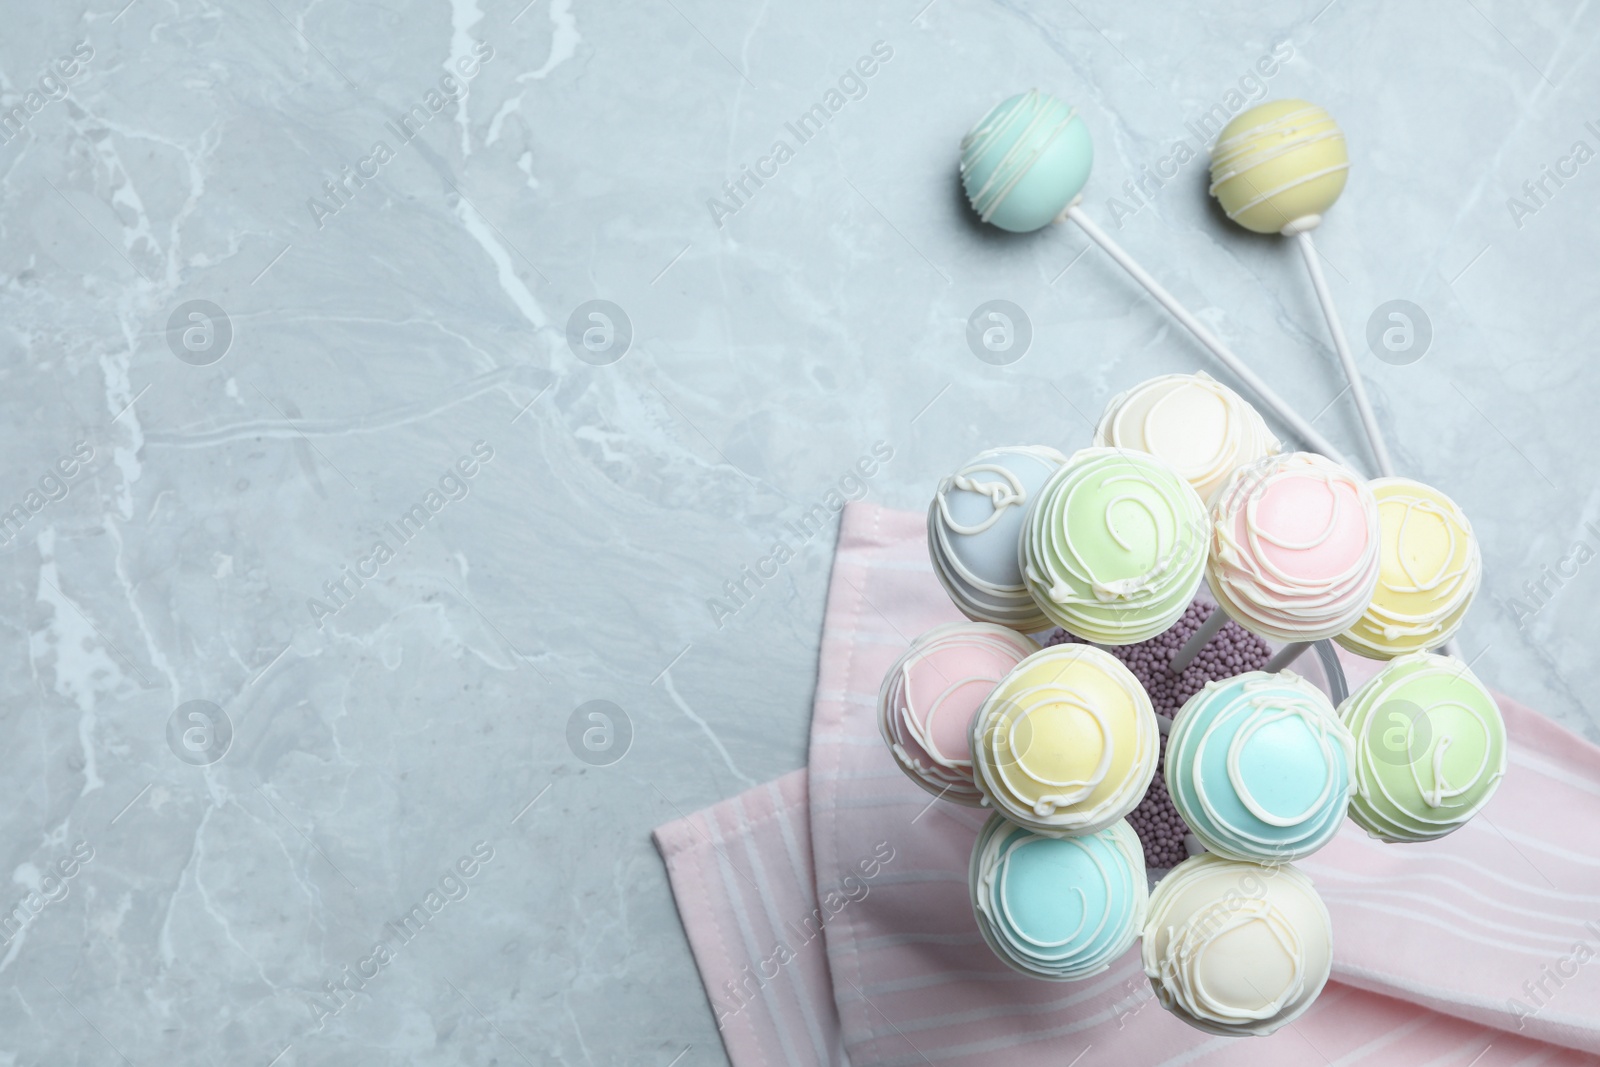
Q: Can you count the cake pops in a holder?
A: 11